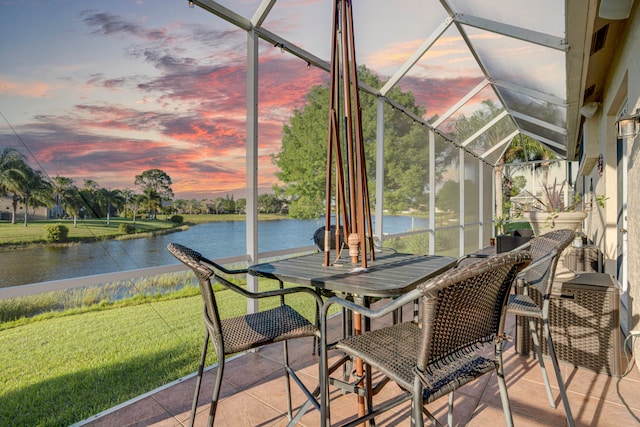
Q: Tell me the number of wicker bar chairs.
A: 4